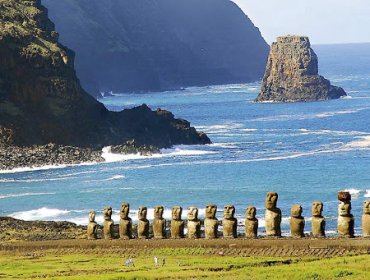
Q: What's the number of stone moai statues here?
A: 15